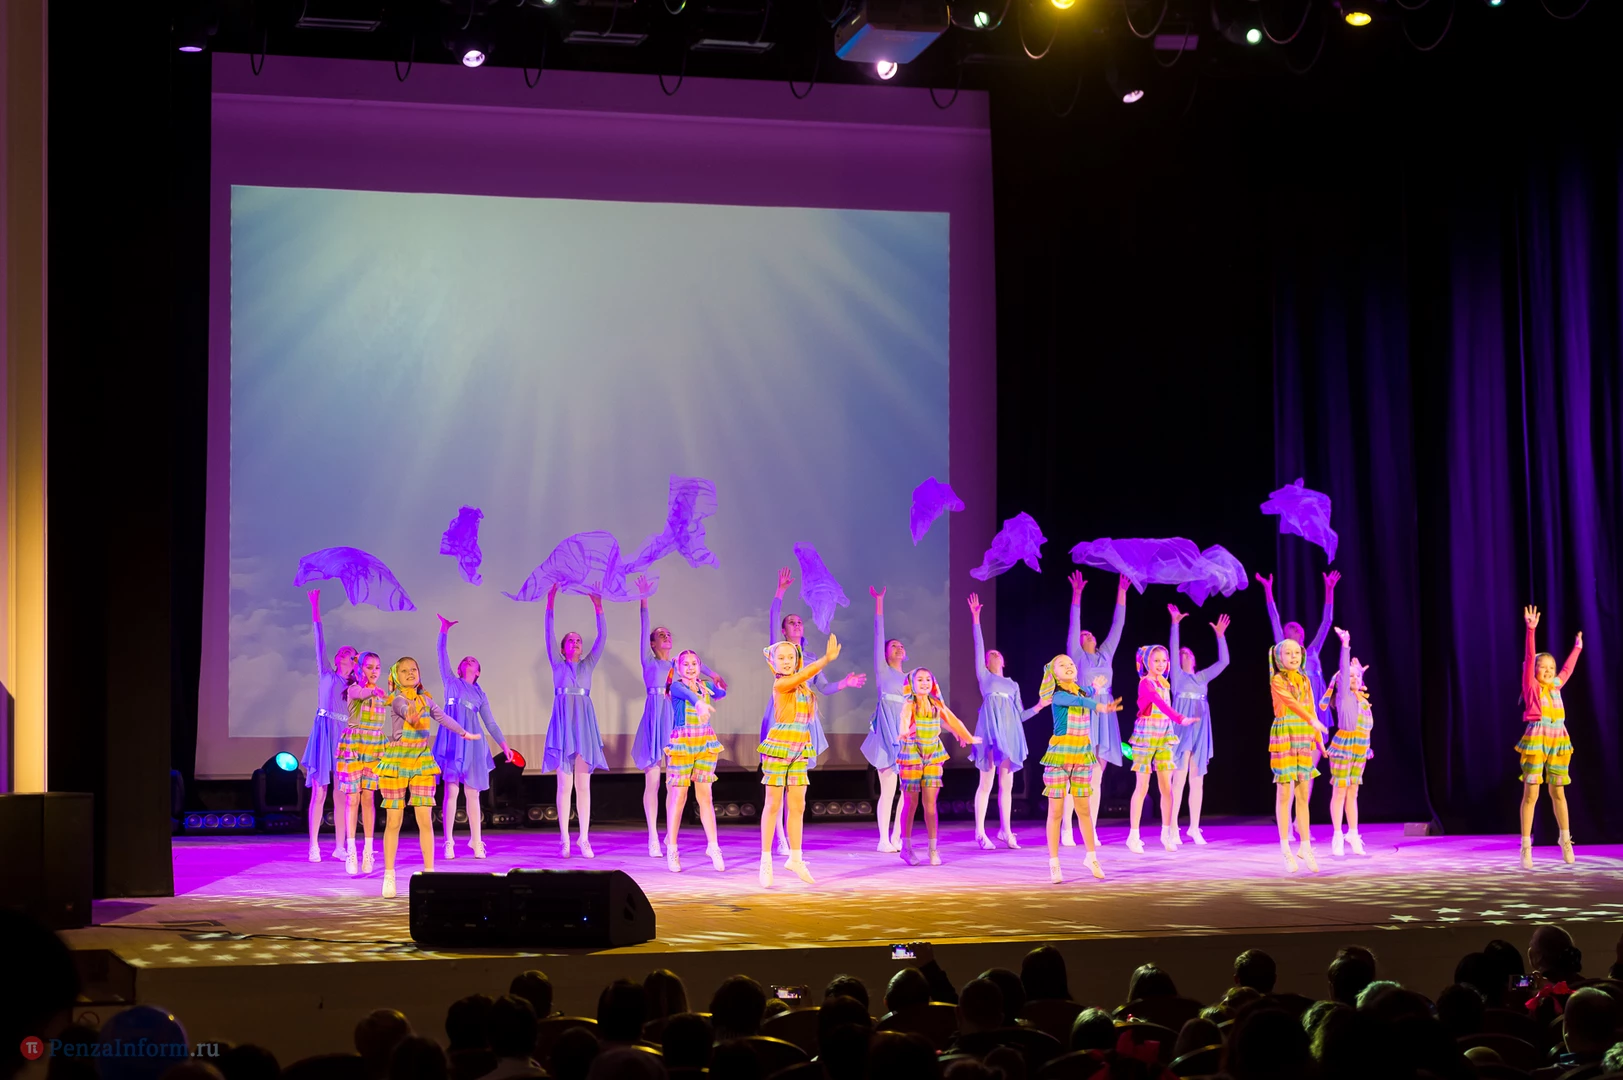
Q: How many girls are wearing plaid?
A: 10